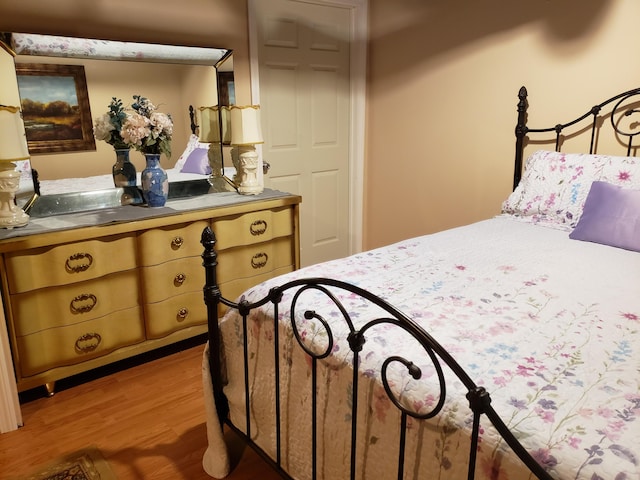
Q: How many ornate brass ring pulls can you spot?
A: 5